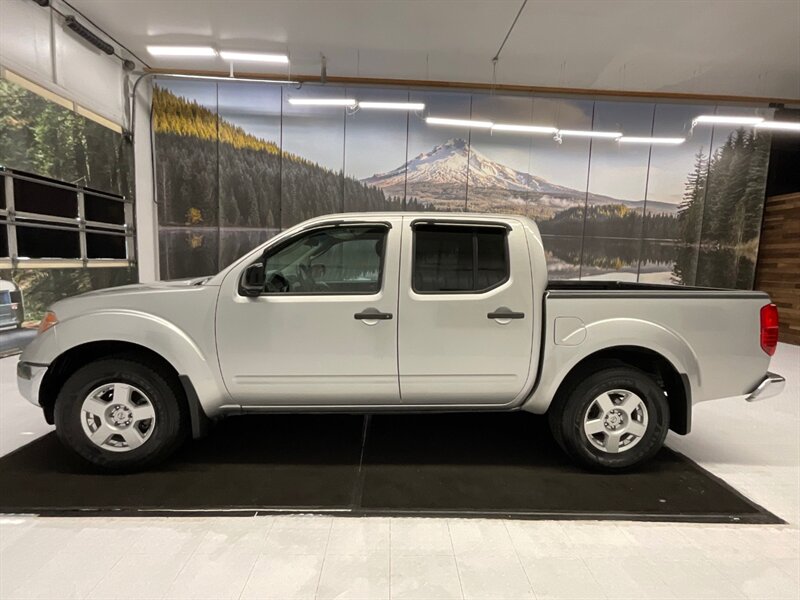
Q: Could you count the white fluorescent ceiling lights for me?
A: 10